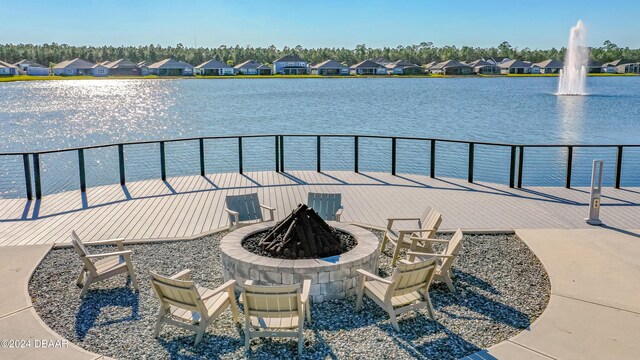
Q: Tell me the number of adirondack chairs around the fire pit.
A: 8